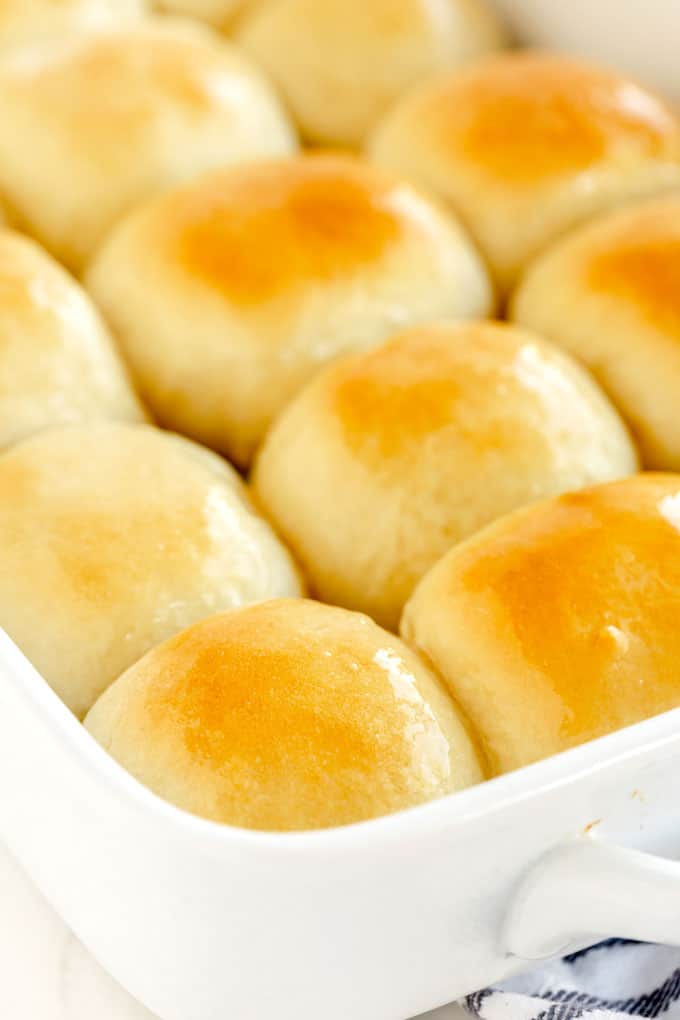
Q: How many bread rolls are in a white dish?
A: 12